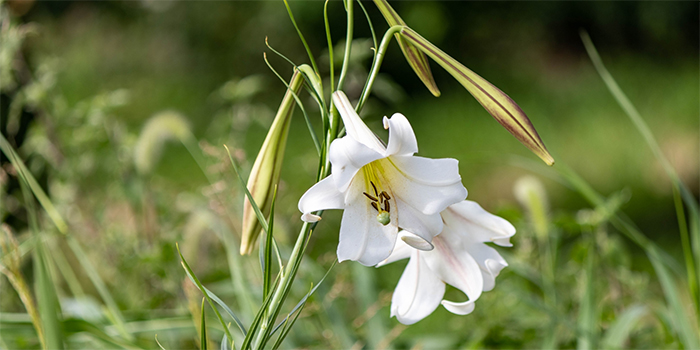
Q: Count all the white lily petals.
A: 11